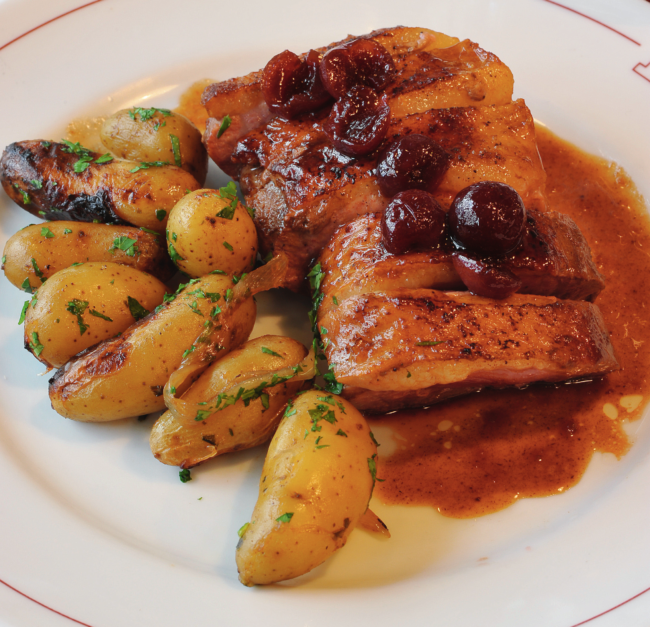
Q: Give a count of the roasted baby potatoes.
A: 8